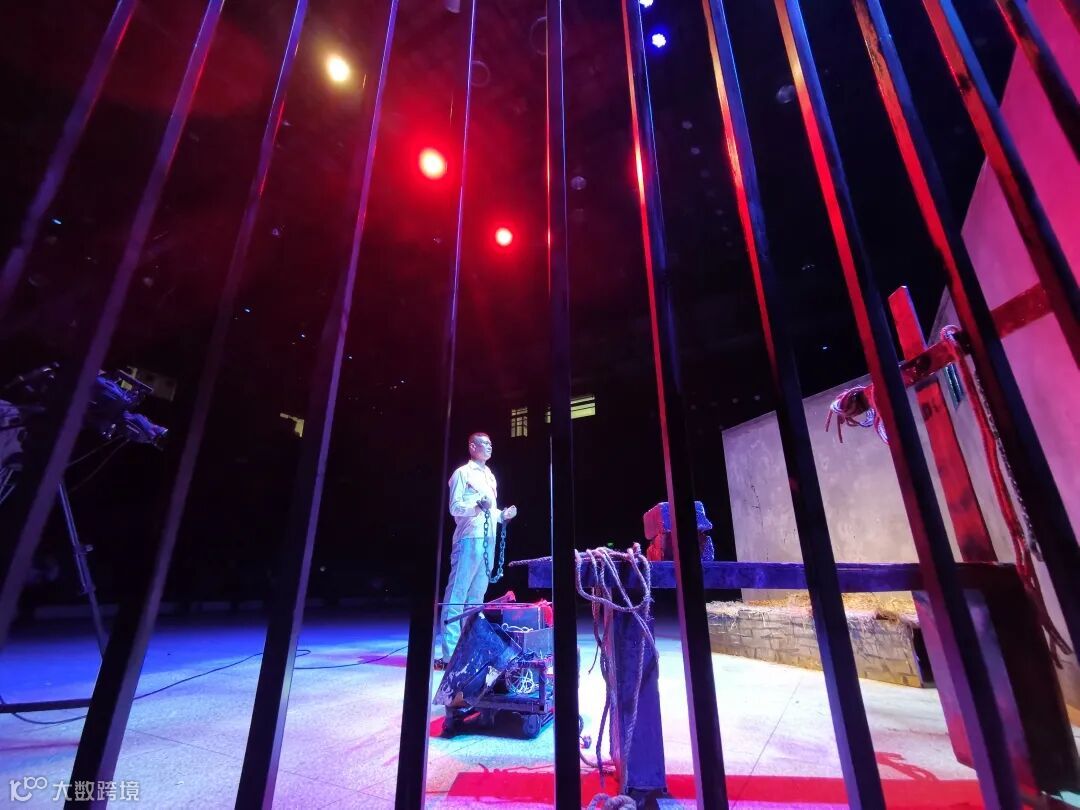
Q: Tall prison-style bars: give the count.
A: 12